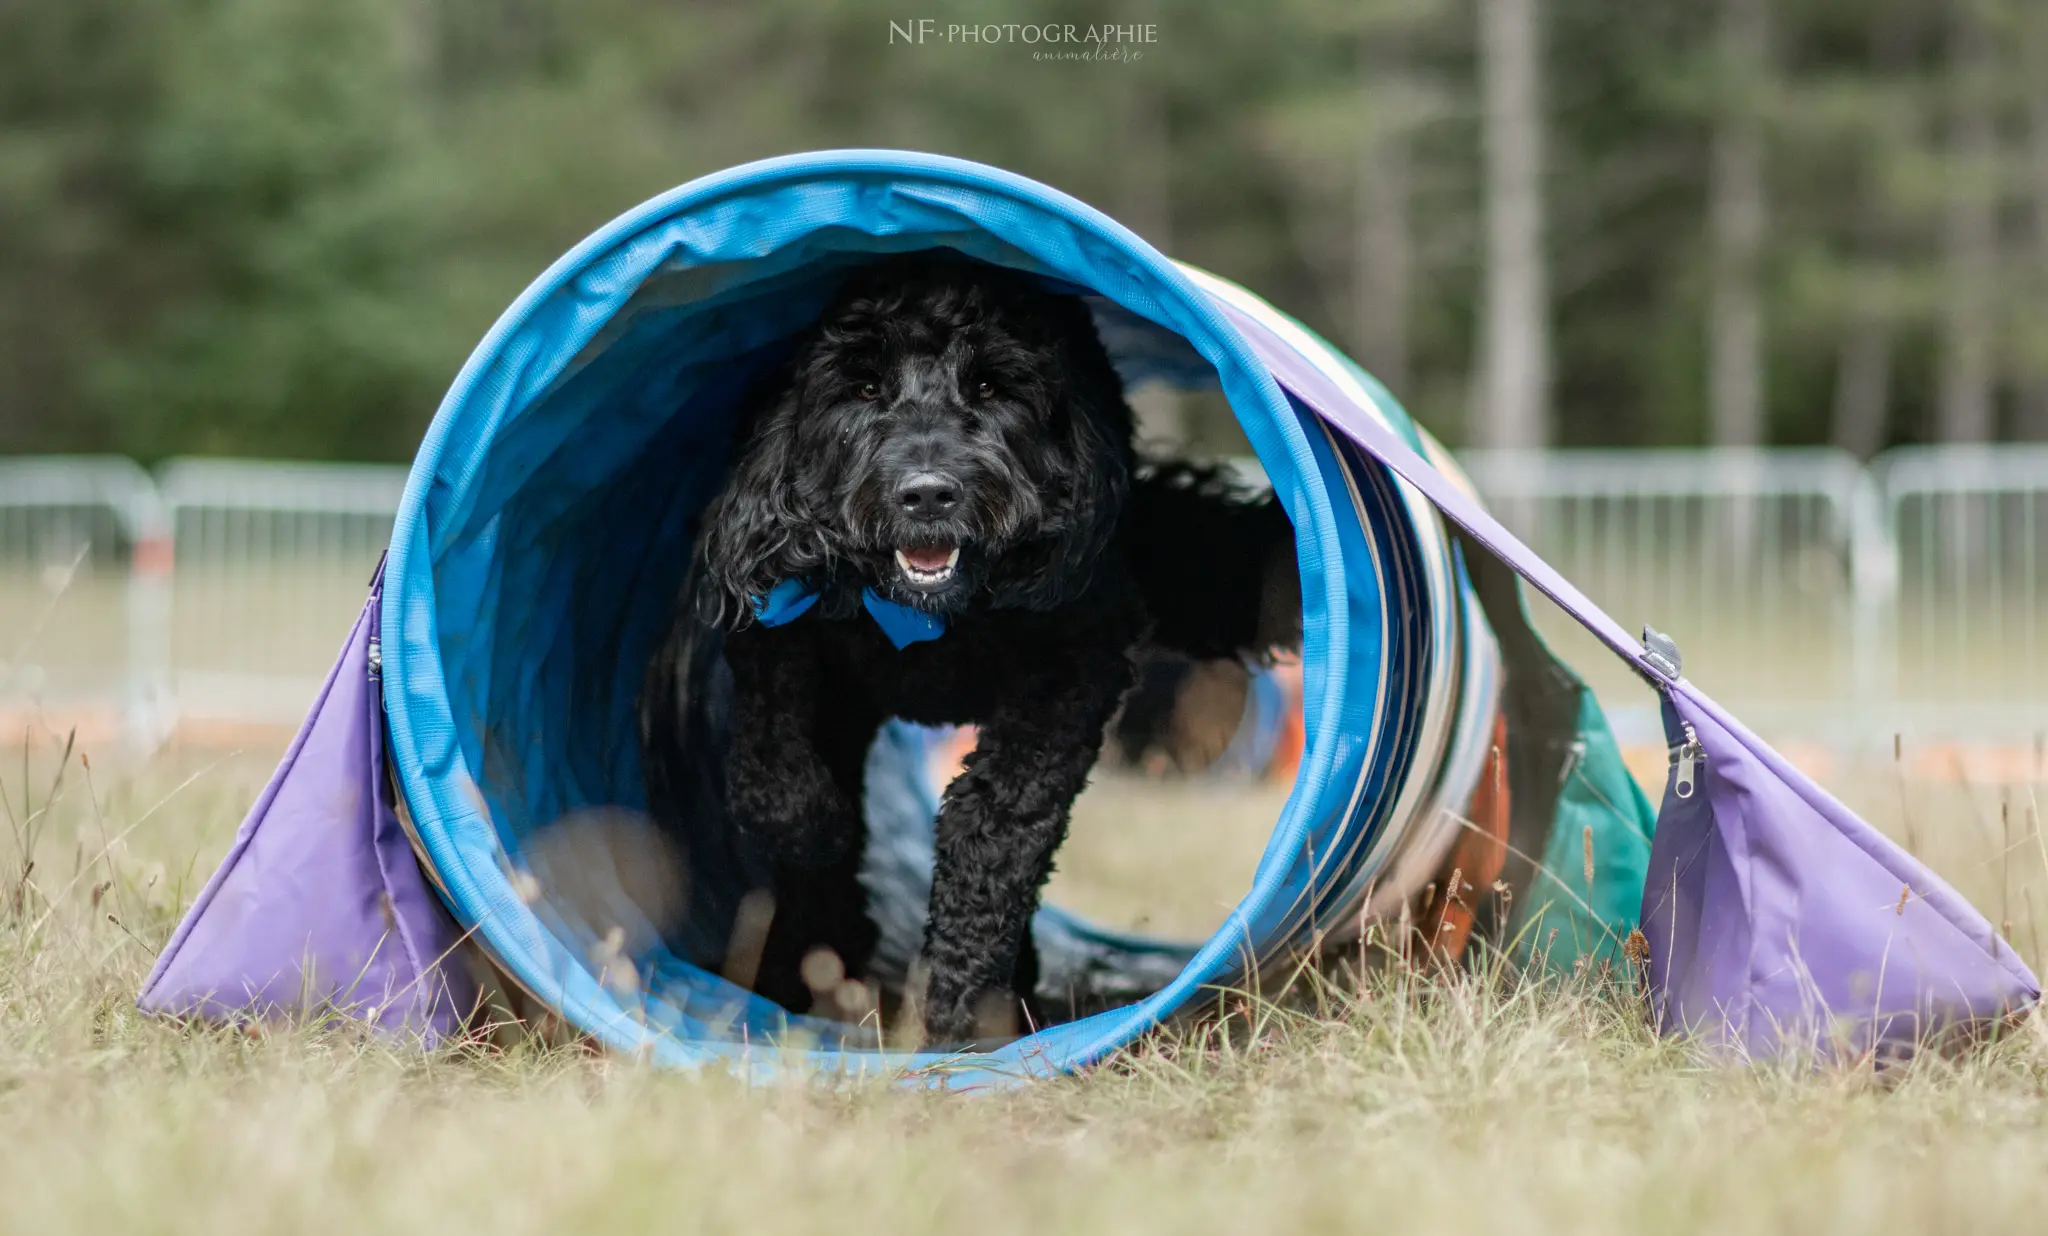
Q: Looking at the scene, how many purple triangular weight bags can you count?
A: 2